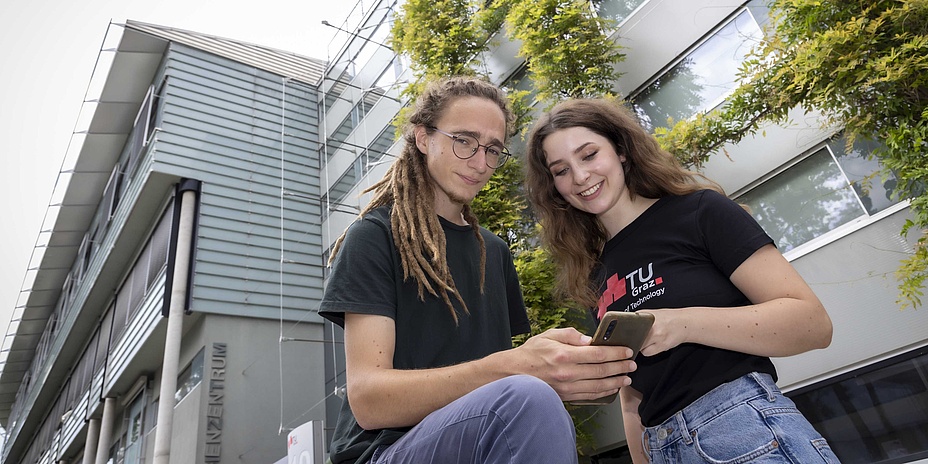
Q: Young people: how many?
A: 2